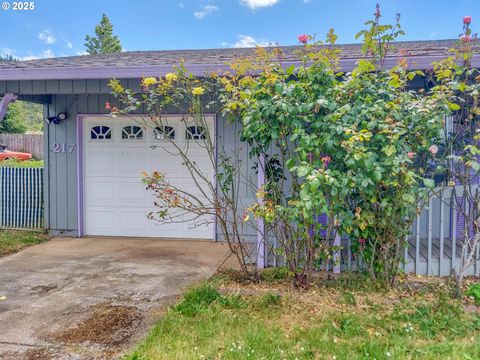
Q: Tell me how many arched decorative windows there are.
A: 4